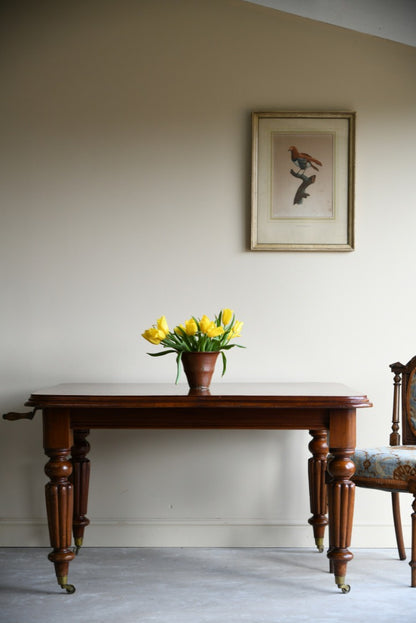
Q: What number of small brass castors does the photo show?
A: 4